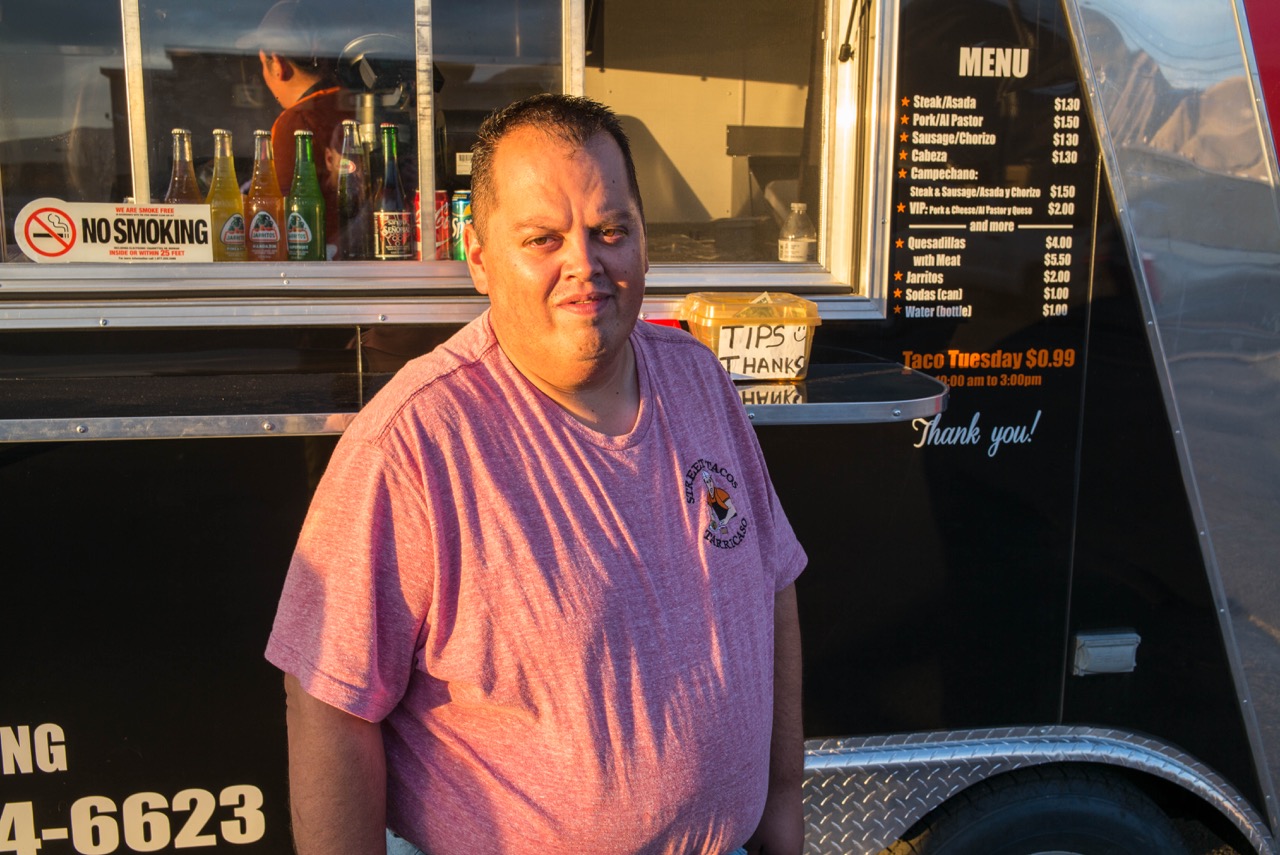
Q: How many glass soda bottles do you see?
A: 6